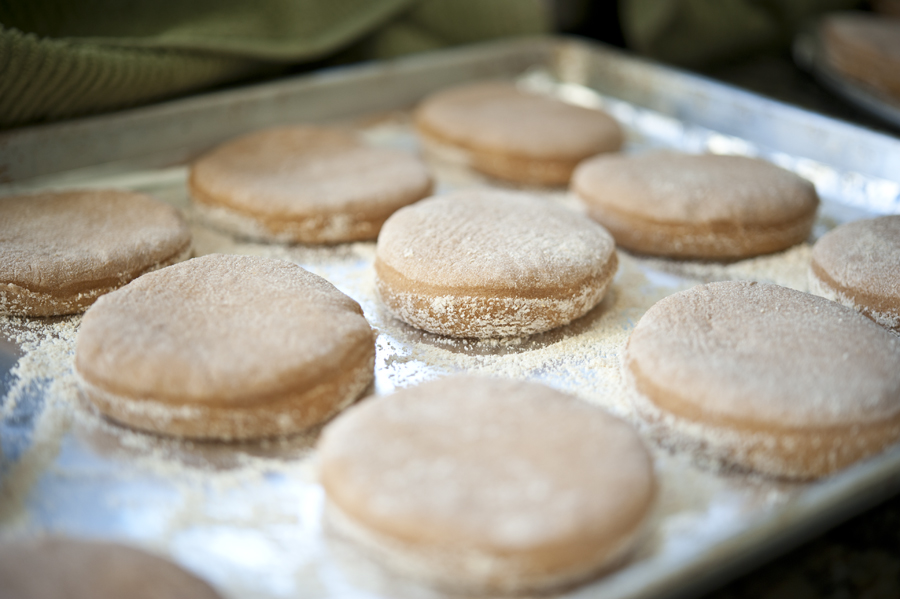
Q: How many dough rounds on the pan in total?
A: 10